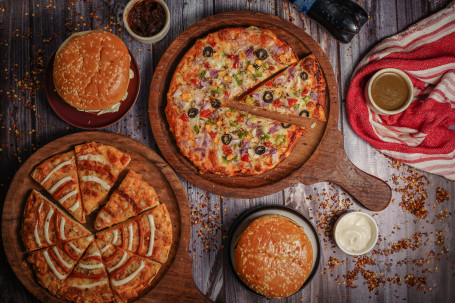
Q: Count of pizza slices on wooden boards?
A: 9